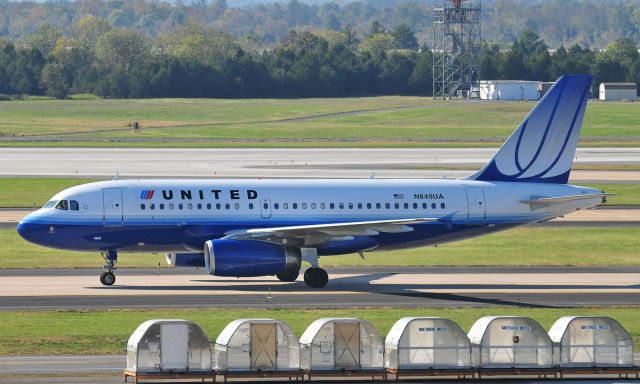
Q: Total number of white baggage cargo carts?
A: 6